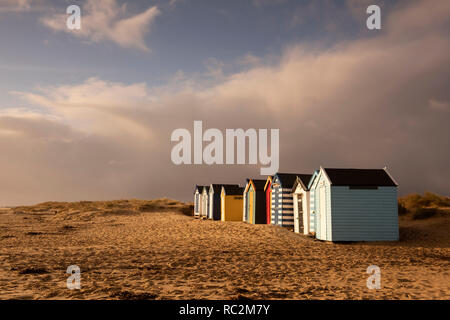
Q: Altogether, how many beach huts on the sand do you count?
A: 11